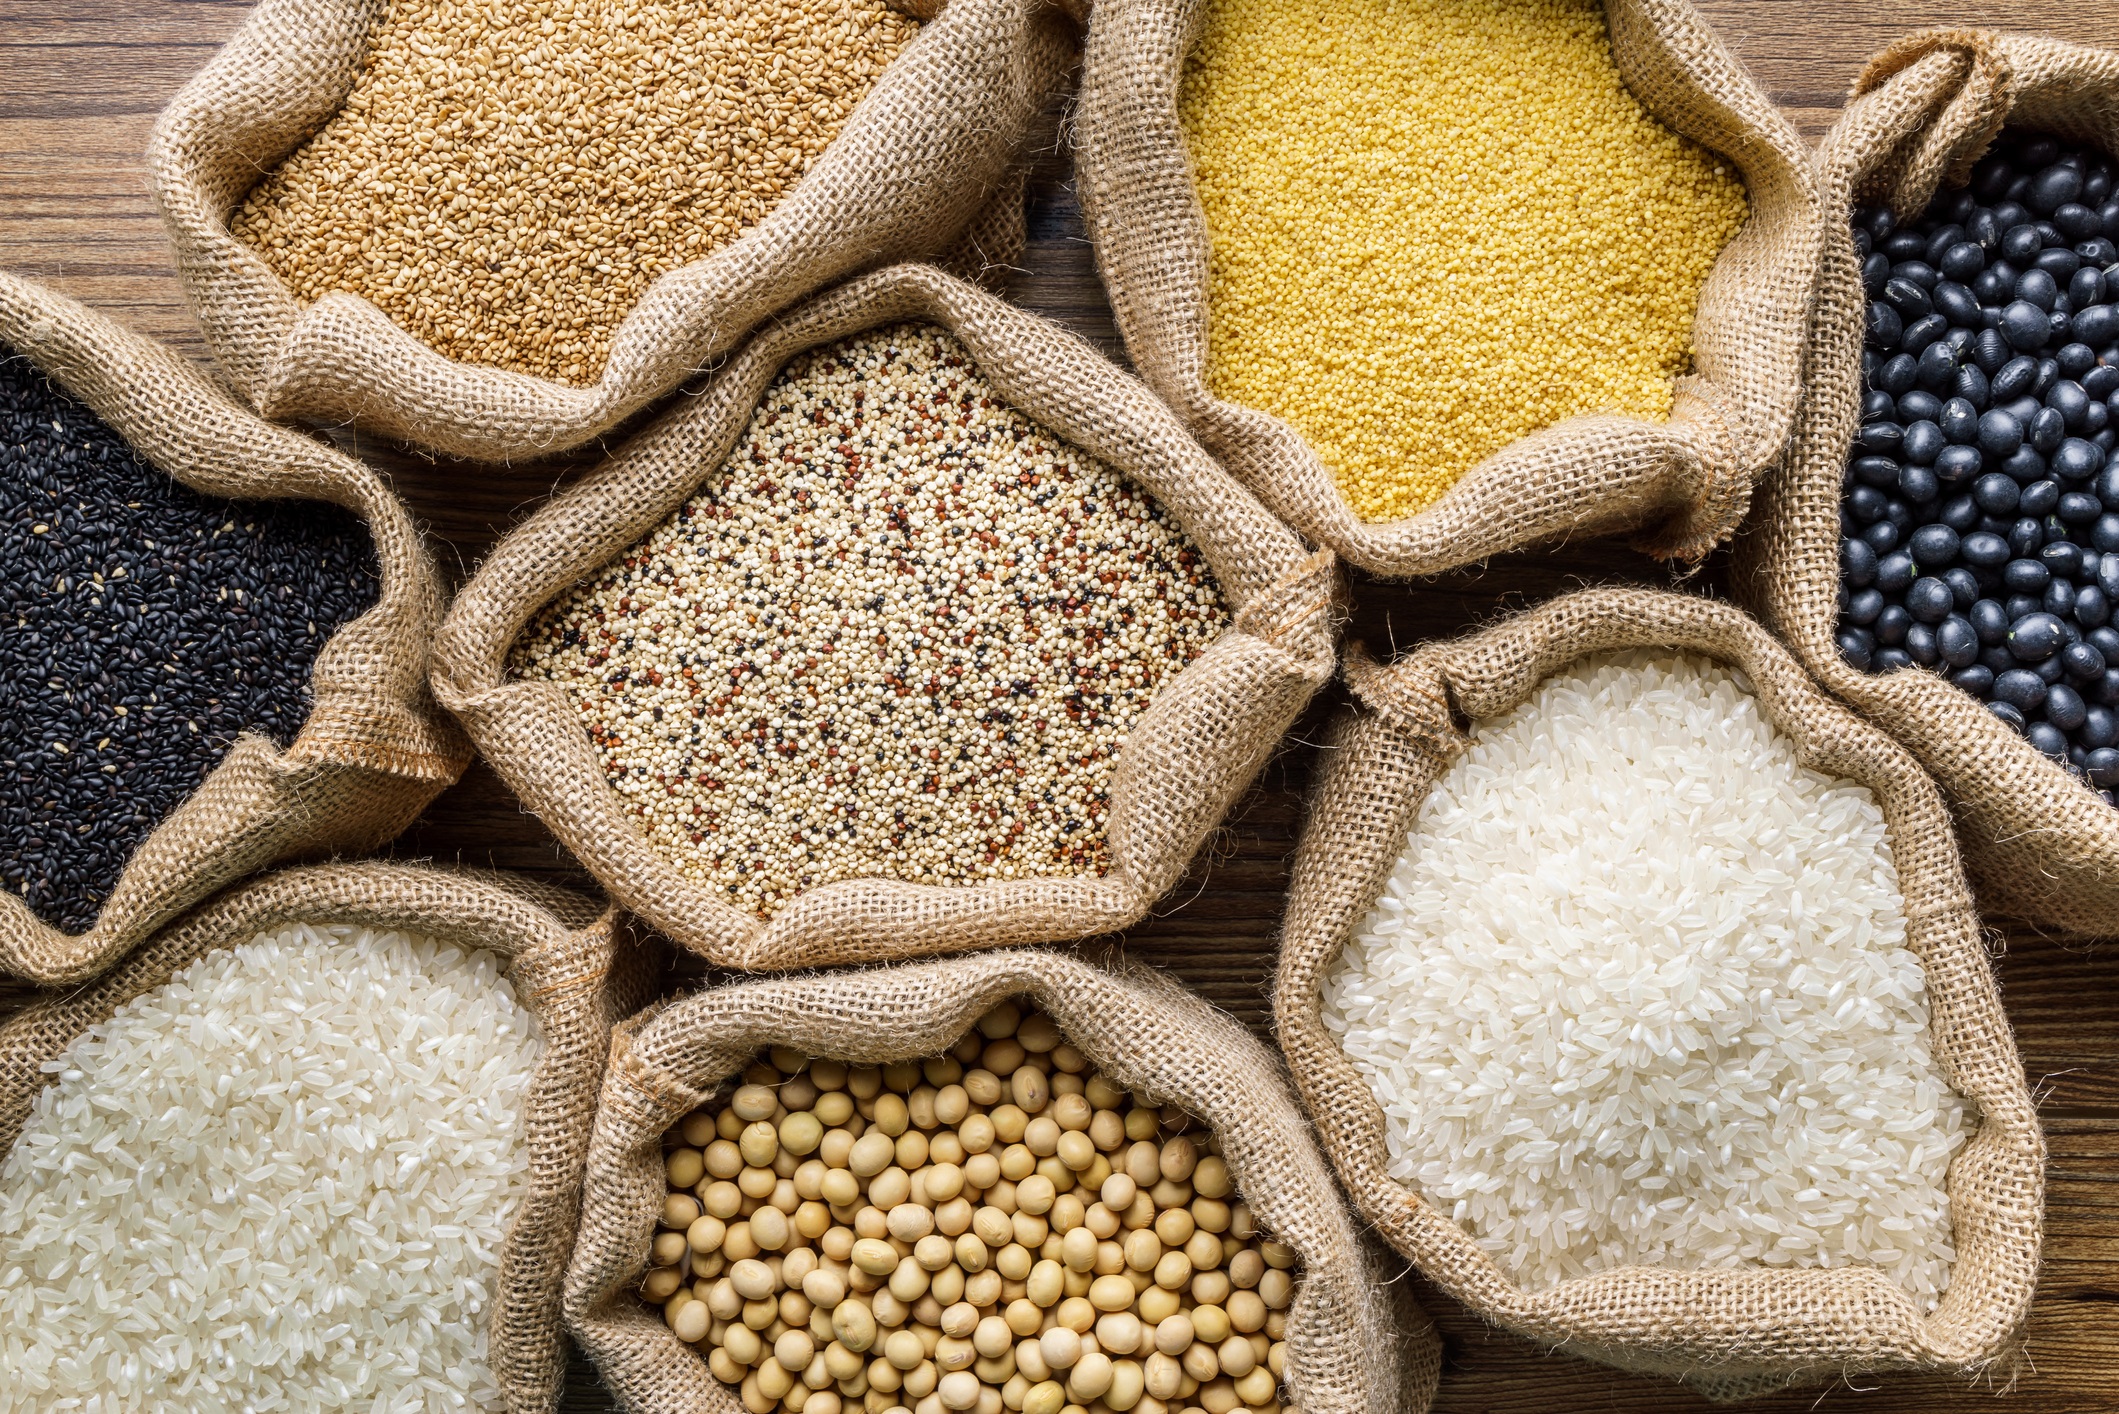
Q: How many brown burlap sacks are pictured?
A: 8